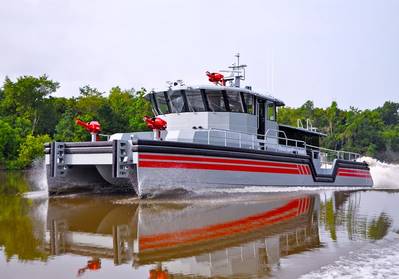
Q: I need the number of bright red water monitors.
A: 3